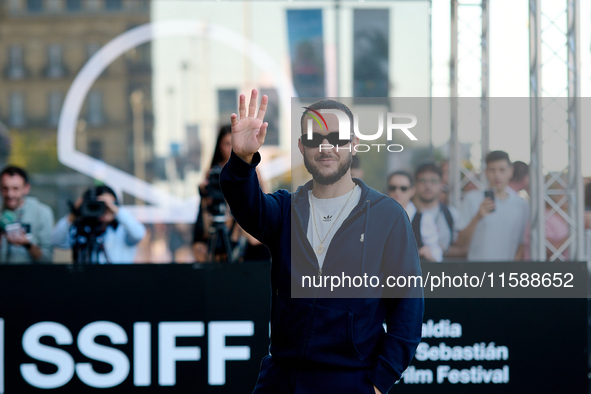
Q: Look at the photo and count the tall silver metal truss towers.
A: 2